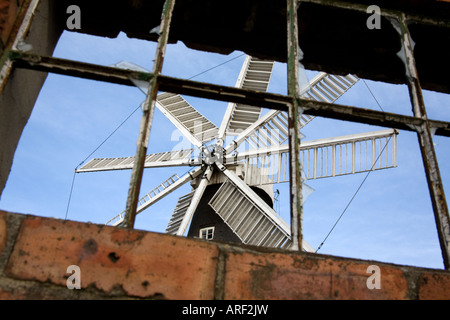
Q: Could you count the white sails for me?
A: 8